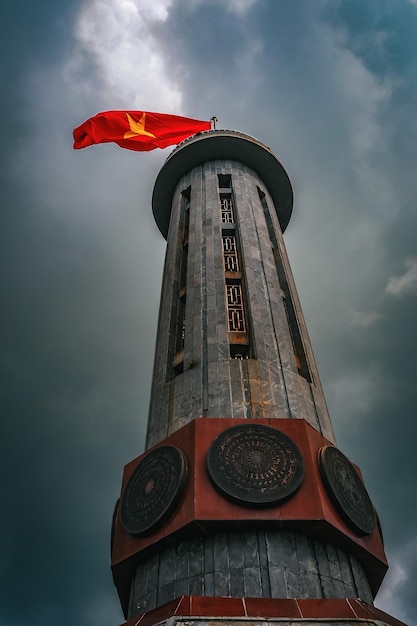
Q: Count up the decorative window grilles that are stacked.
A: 3